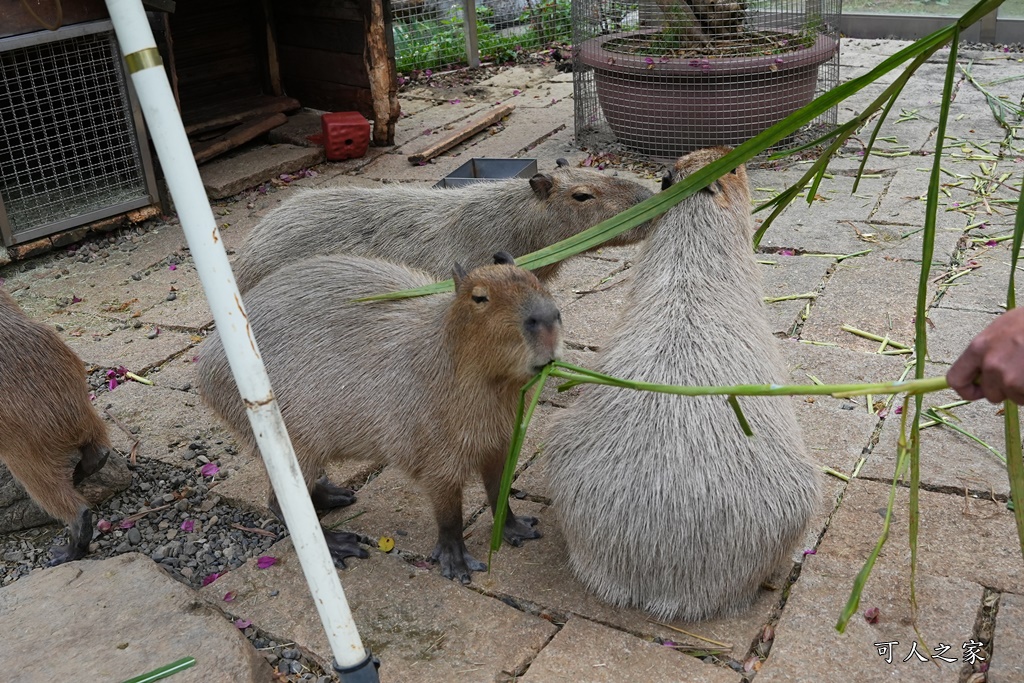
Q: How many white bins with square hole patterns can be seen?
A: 0